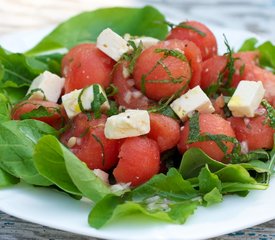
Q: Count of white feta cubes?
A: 7